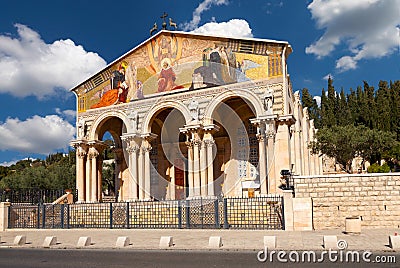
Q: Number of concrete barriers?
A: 9